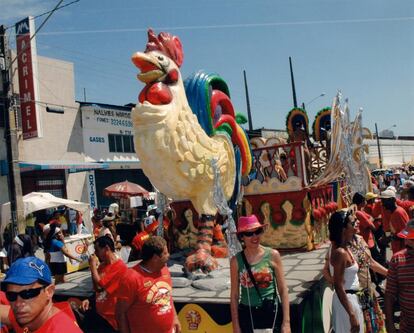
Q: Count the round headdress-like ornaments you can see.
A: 2